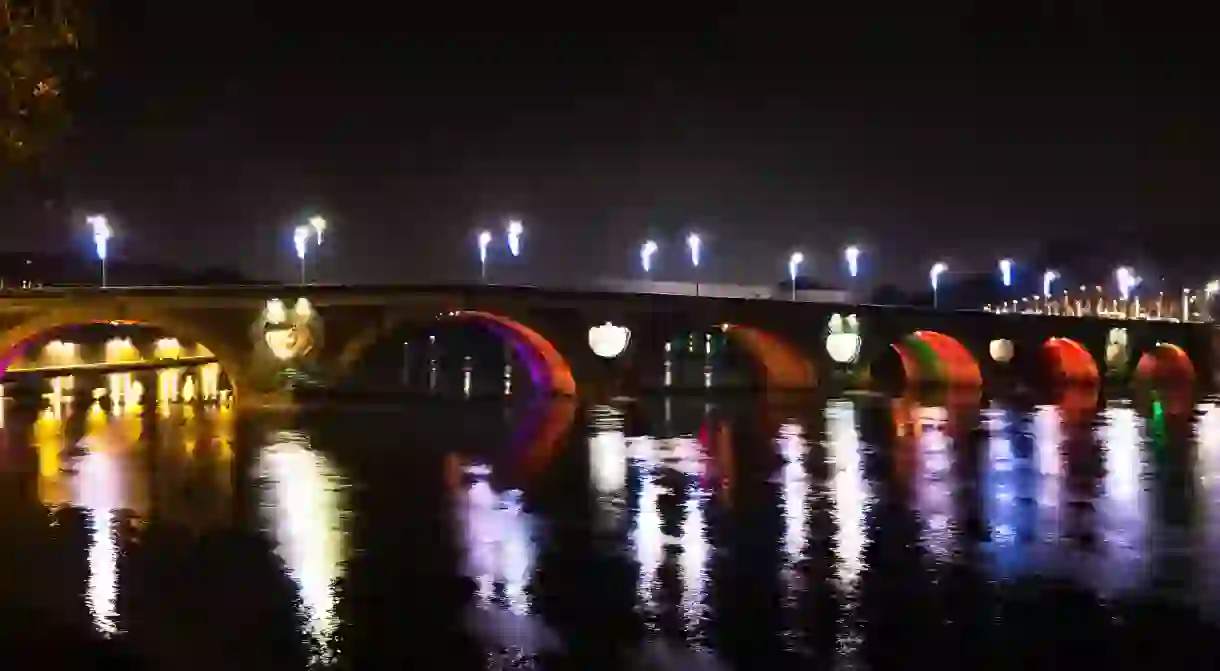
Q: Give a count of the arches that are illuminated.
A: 6